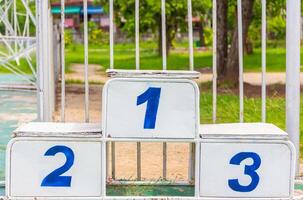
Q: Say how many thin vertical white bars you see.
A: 9